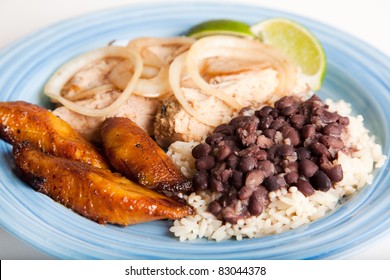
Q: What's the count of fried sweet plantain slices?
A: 3